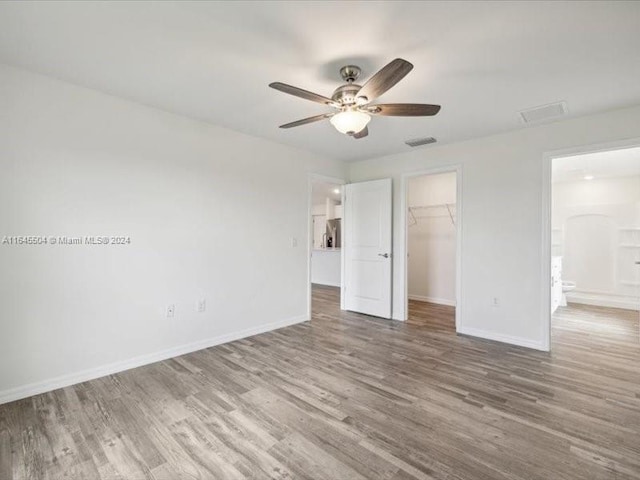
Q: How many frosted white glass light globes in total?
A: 1